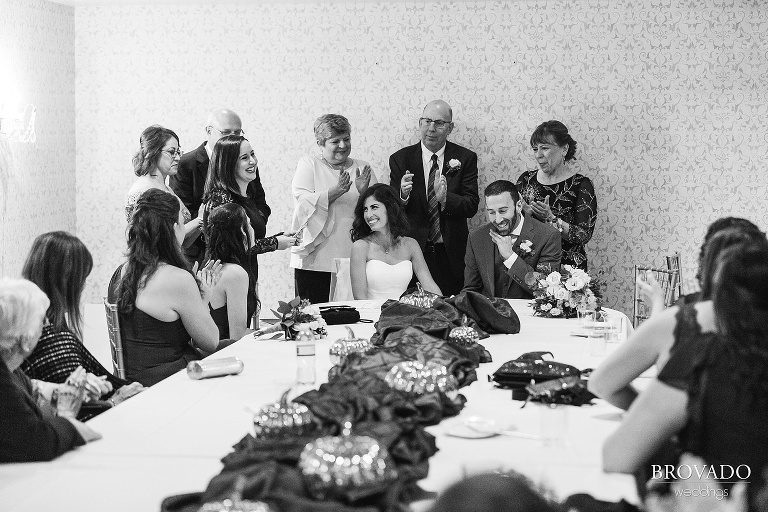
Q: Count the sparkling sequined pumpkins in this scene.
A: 7